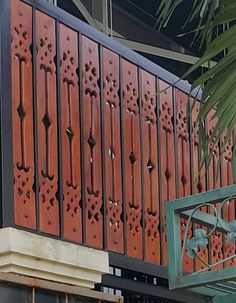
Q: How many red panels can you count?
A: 12